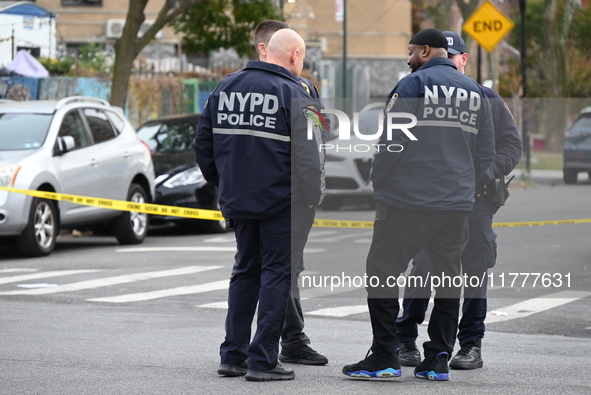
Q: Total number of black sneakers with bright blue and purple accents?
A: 2